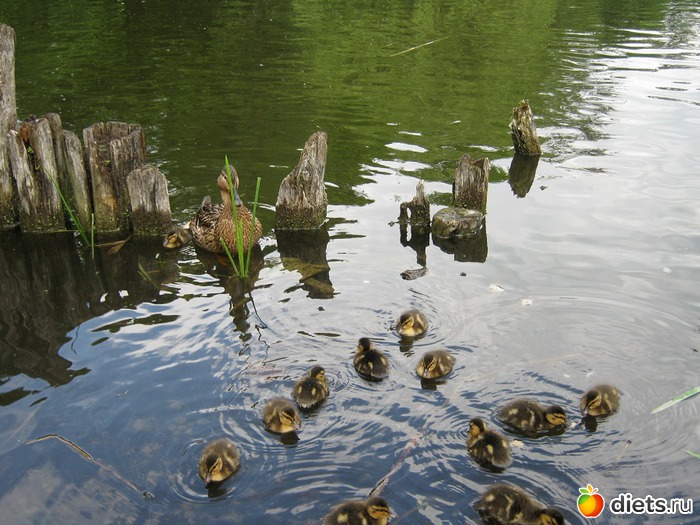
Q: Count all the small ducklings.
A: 12